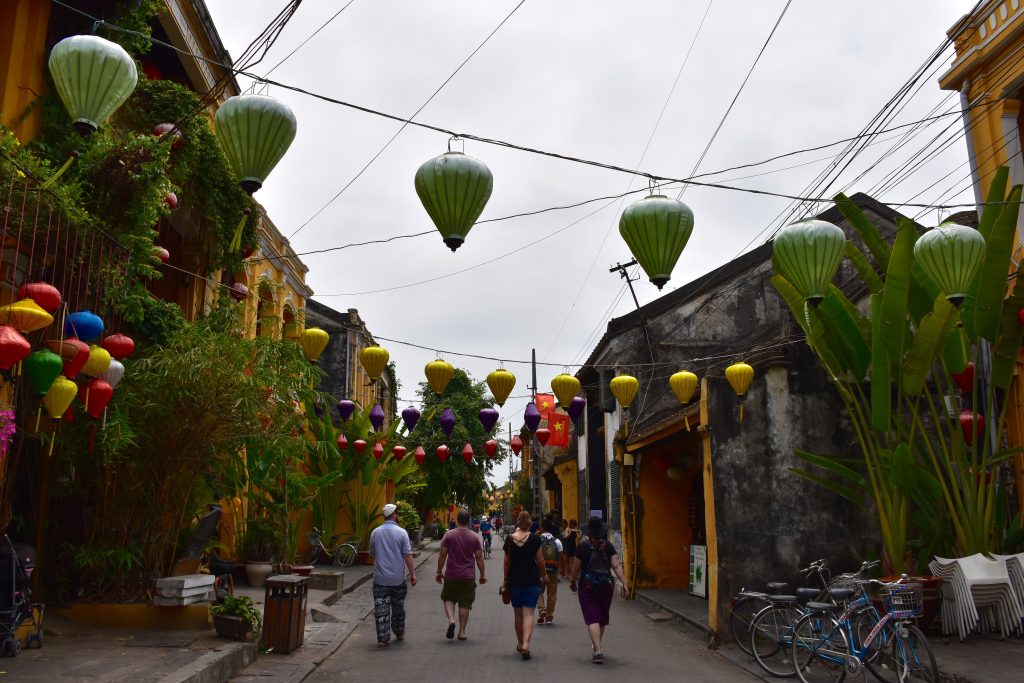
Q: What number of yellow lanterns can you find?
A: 11